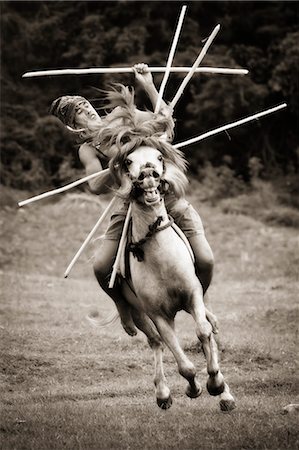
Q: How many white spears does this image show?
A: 4